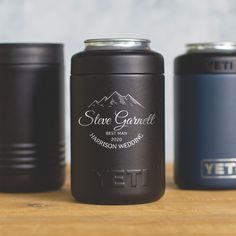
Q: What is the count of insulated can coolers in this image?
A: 3